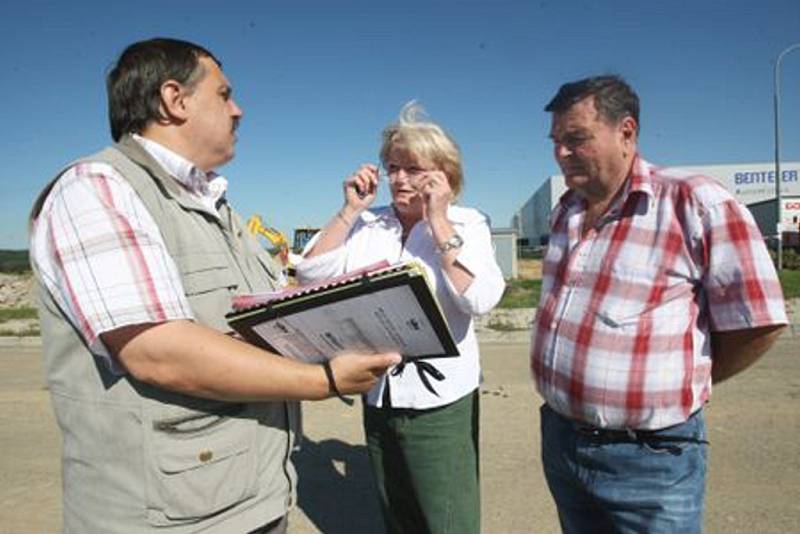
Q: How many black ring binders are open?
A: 1